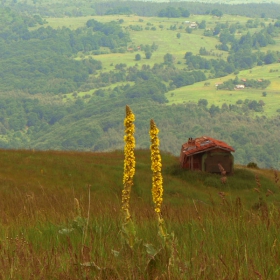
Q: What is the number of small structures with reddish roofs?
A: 1